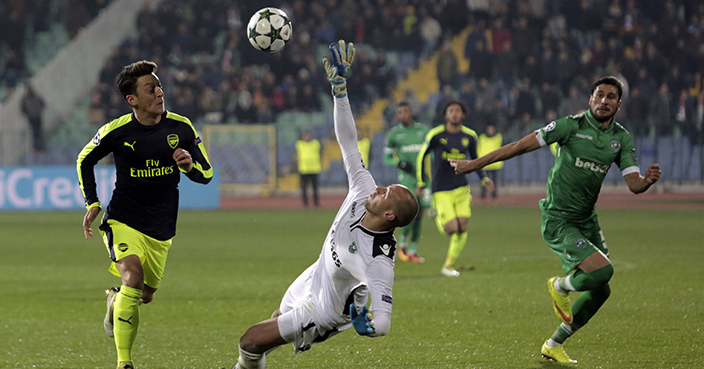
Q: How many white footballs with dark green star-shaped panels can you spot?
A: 1